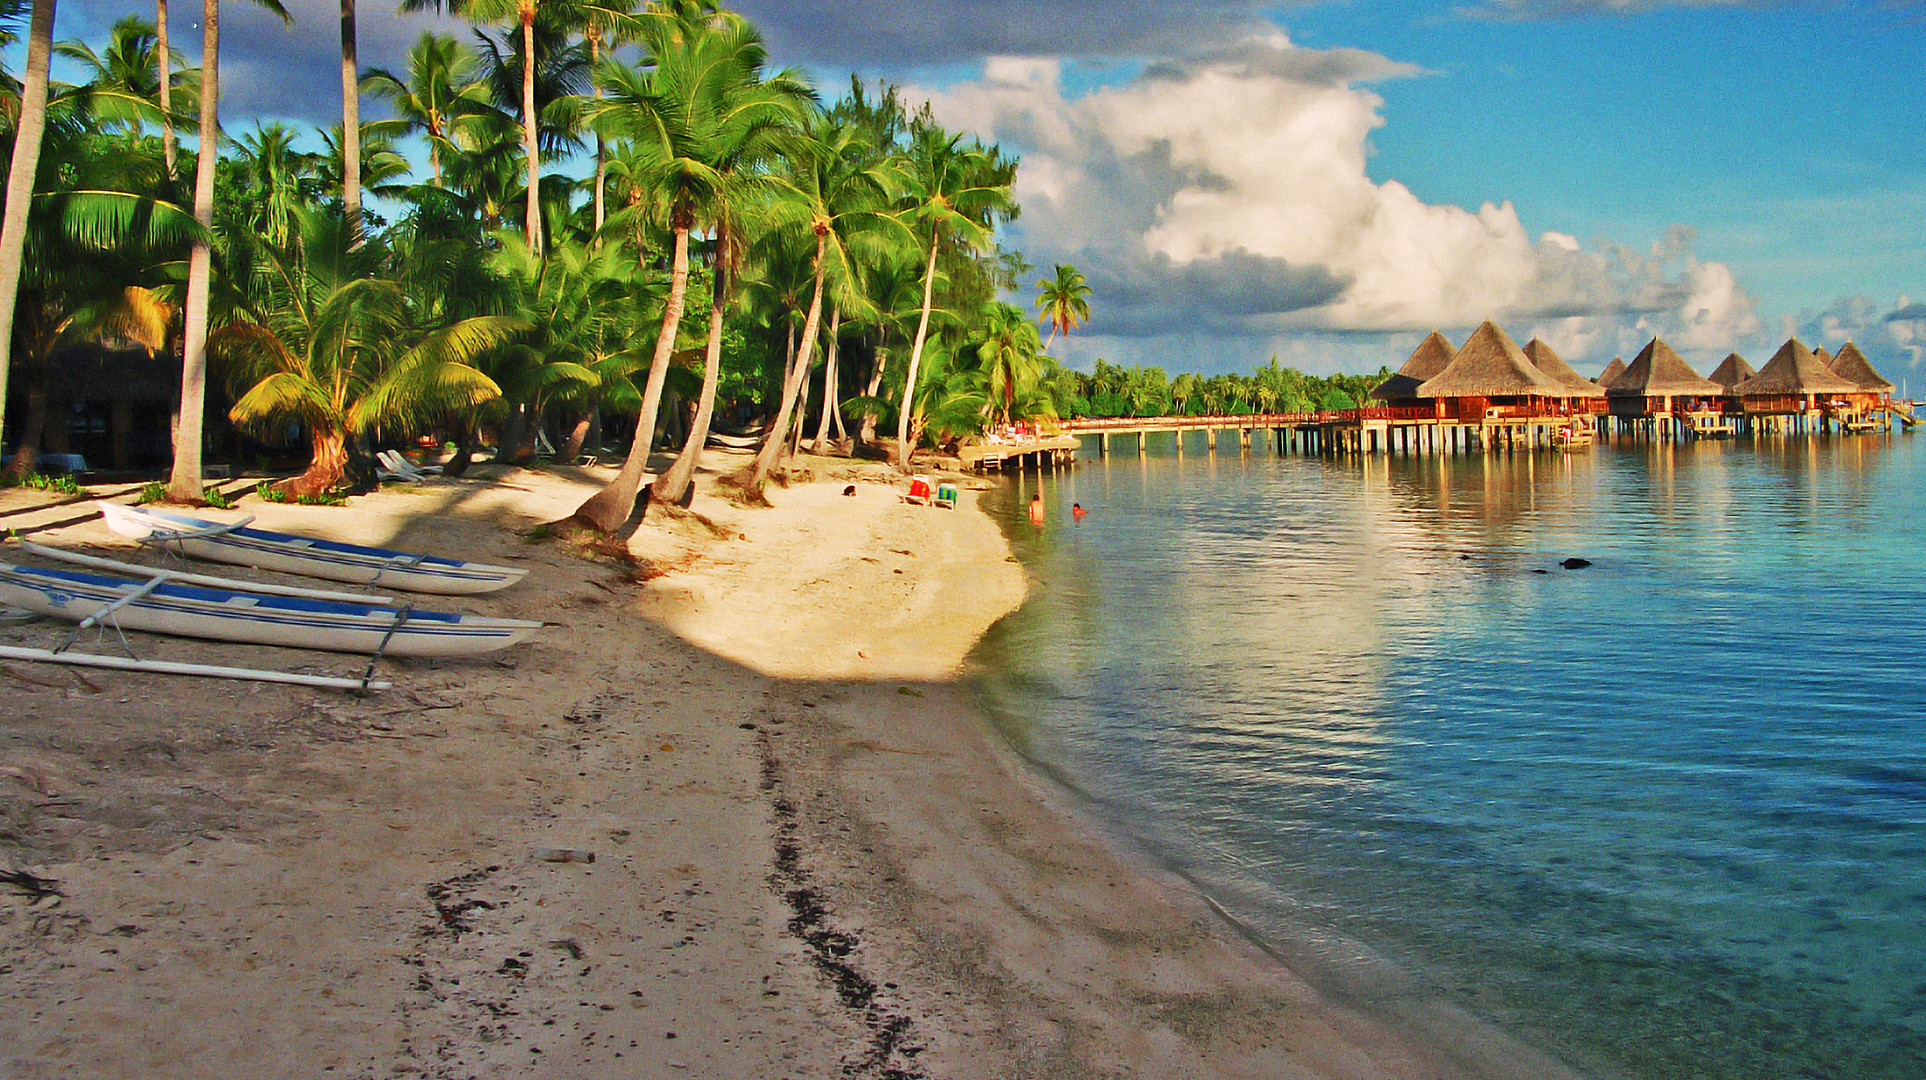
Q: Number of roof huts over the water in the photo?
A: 9